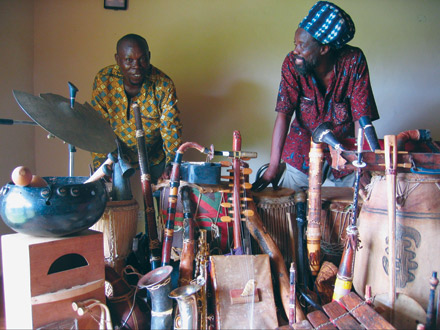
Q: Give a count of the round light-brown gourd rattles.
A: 2